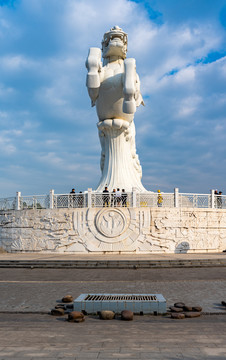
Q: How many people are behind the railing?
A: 9